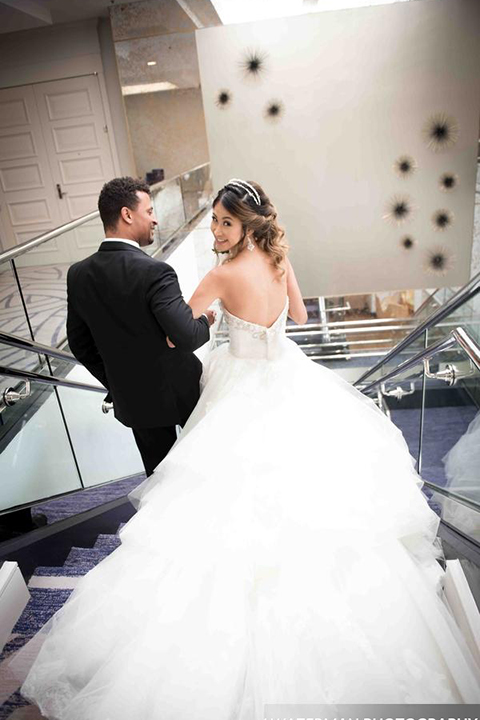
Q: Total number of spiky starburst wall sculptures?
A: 10